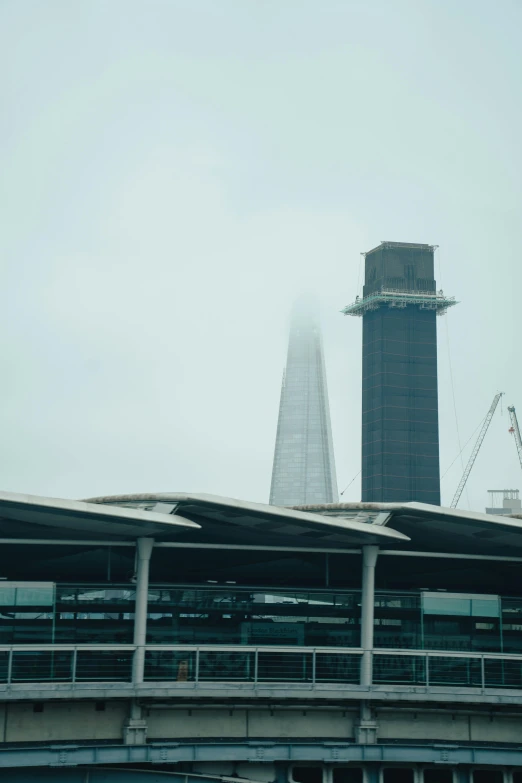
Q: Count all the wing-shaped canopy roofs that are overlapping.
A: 3